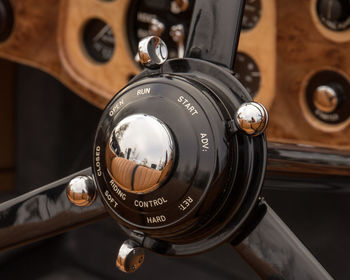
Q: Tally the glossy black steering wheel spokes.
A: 3